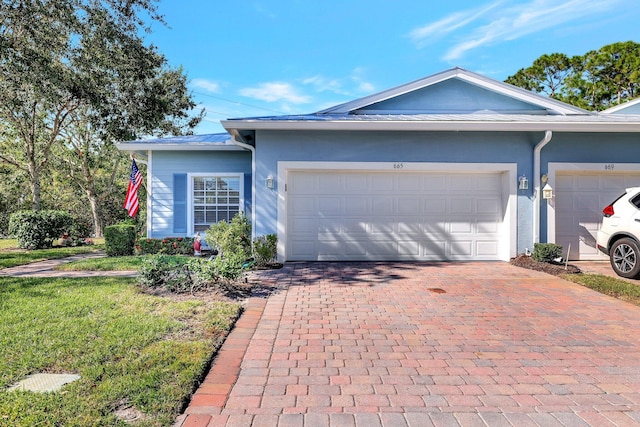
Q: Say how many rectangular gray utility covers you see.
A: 1